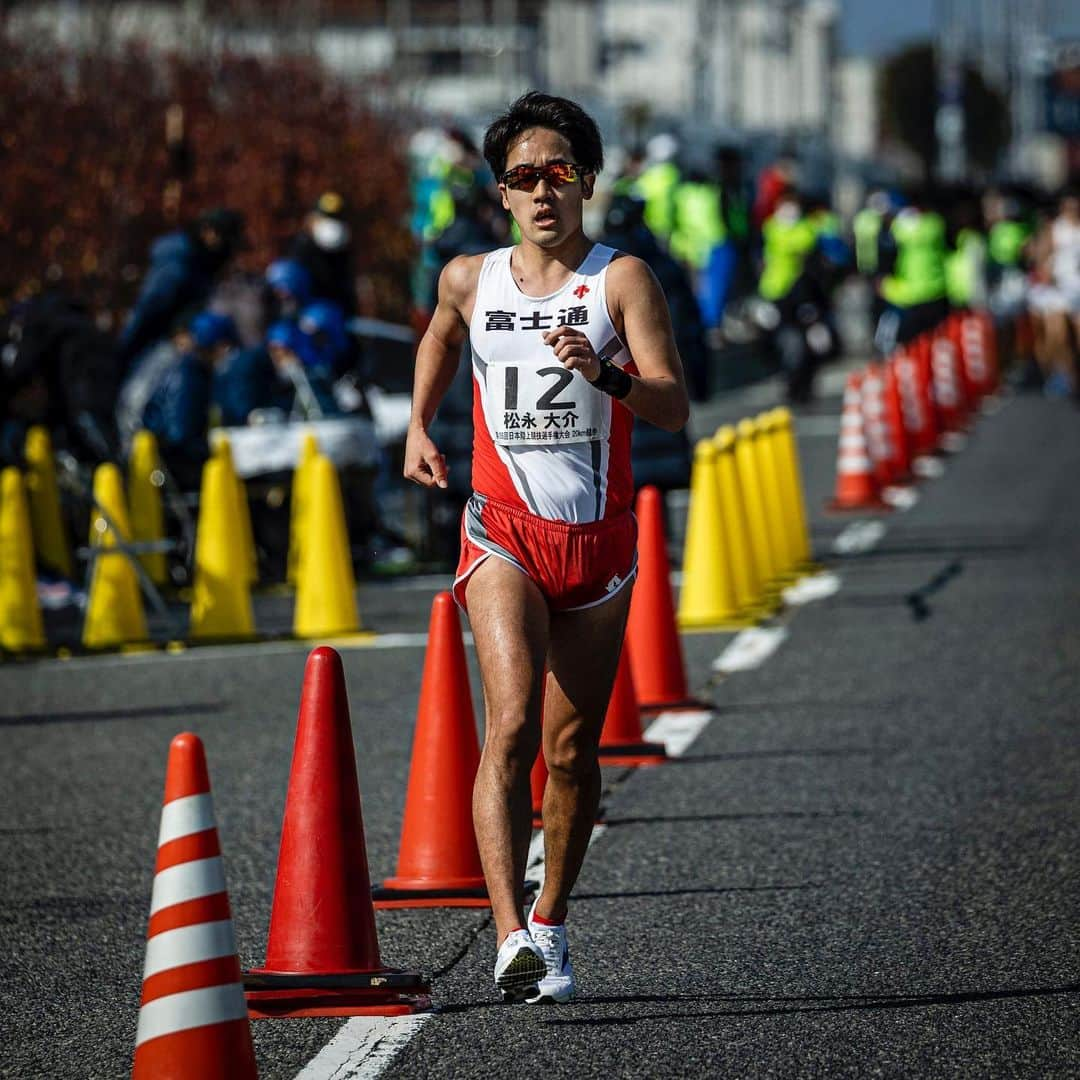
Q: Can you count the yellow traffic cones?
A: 13